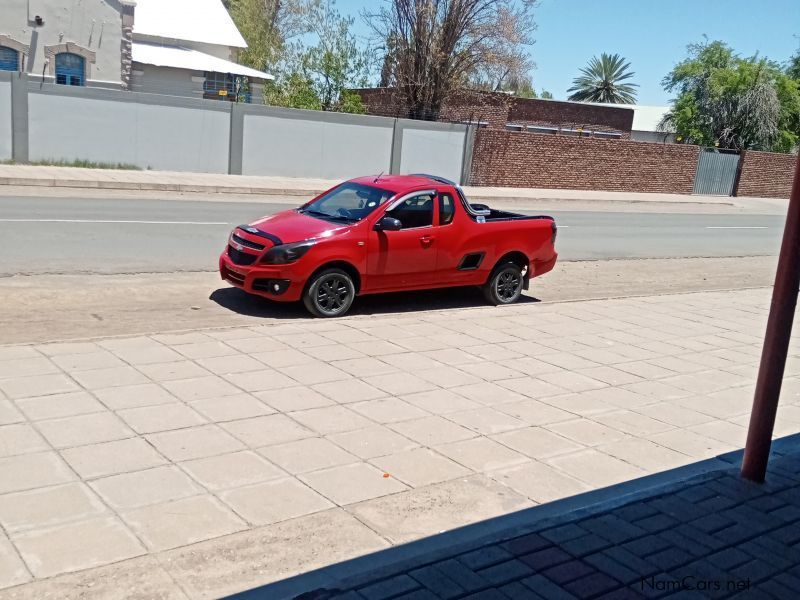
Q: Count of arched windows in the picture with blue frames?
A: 2